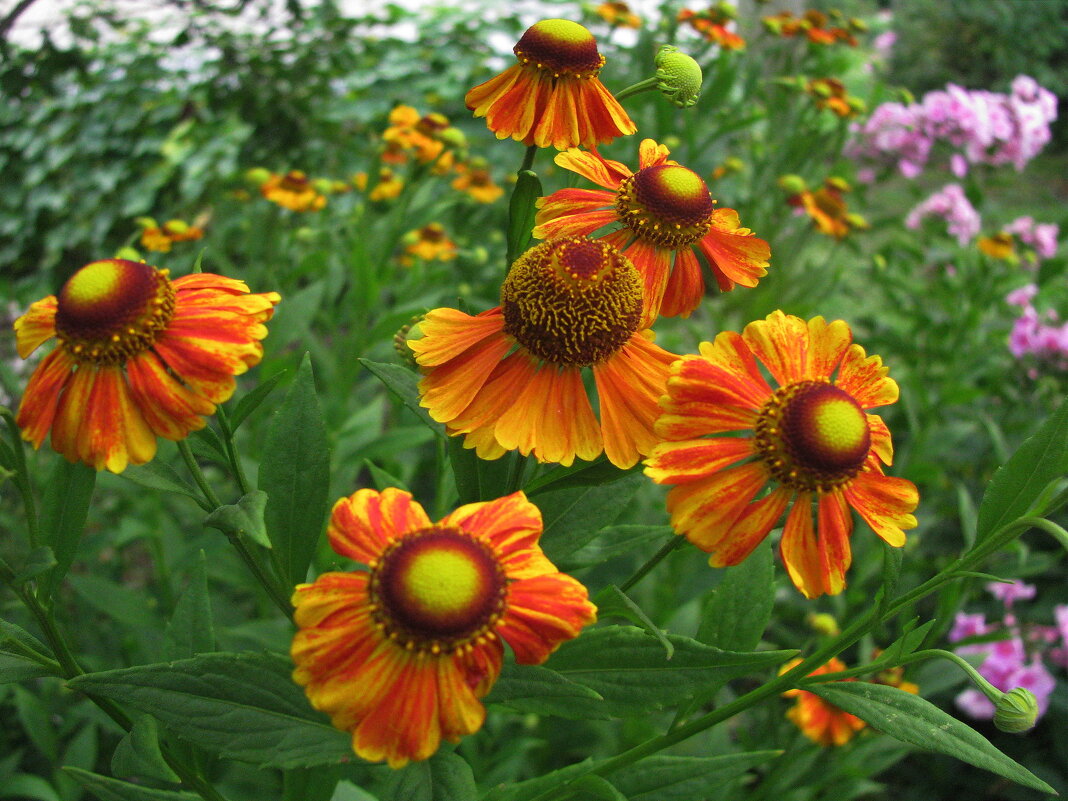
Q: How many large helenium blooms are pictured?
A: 6